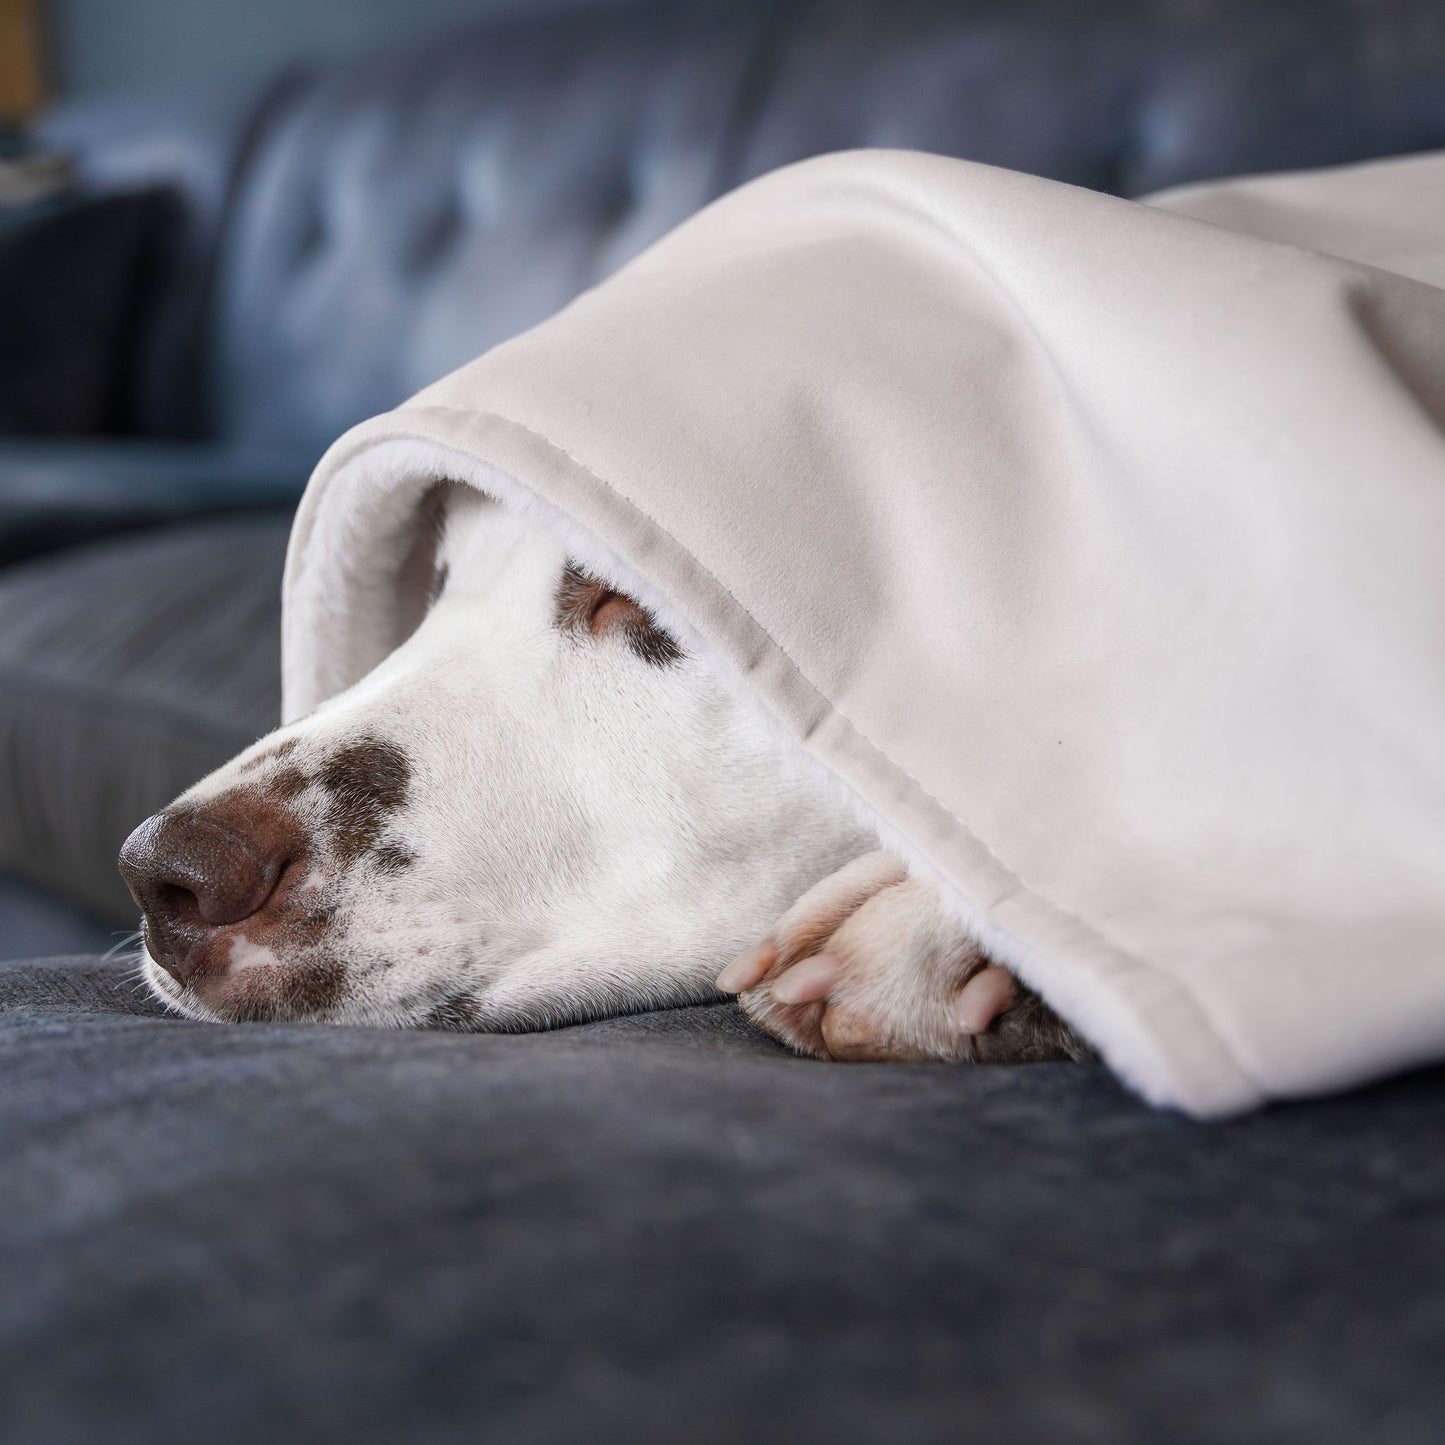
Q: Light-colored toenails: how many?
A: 3